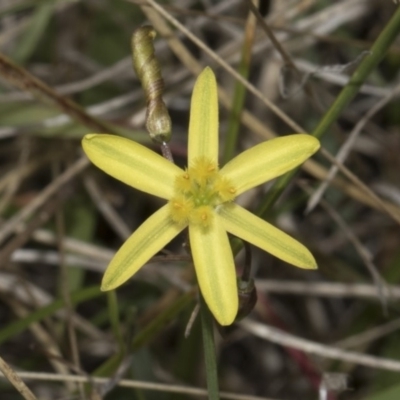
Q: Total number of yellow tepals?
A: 6